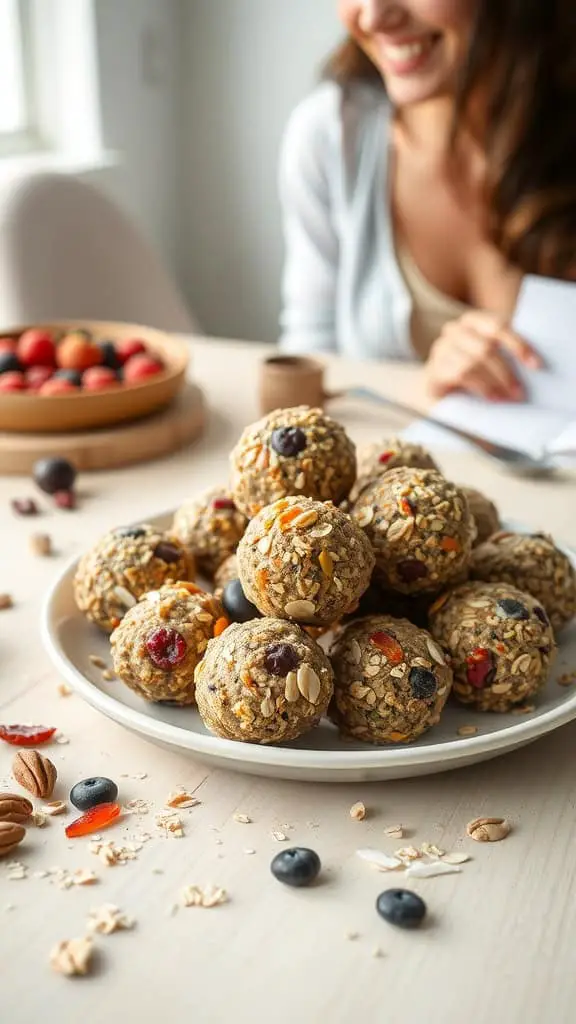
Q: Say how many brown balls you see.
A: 13